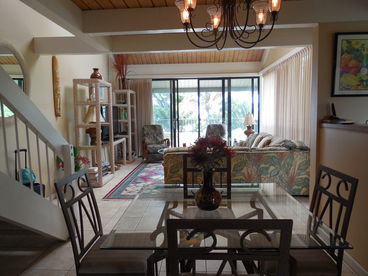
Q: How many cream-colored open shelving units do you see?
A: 2